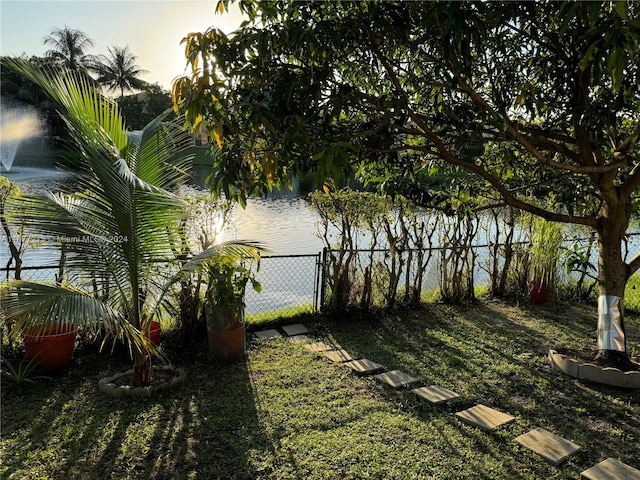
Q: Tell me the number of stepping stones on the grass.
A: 11